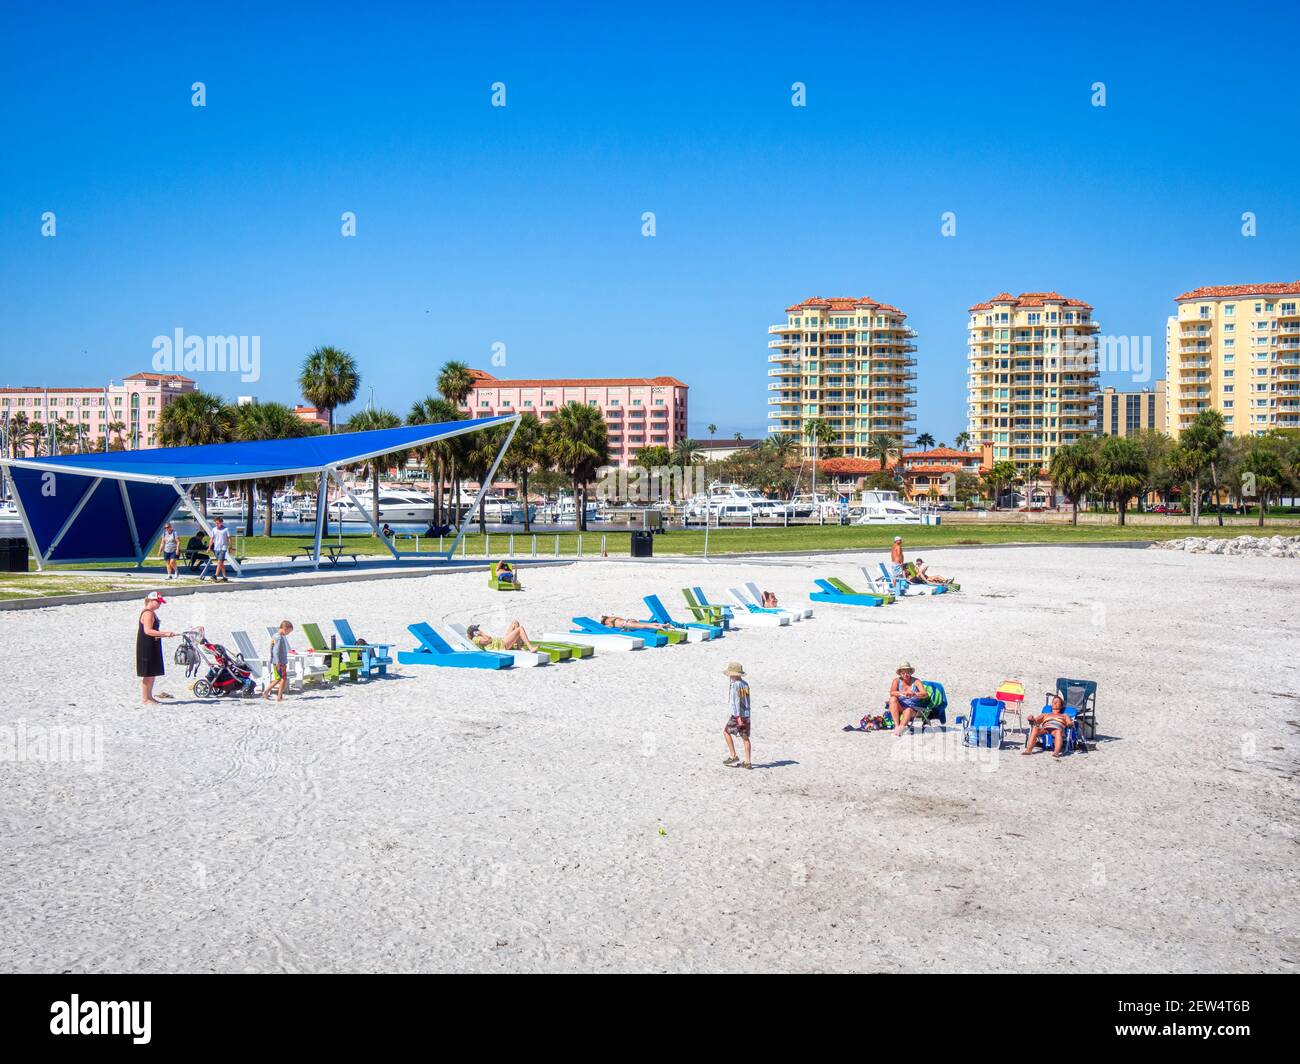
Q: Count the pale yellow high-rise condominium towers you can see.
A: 3